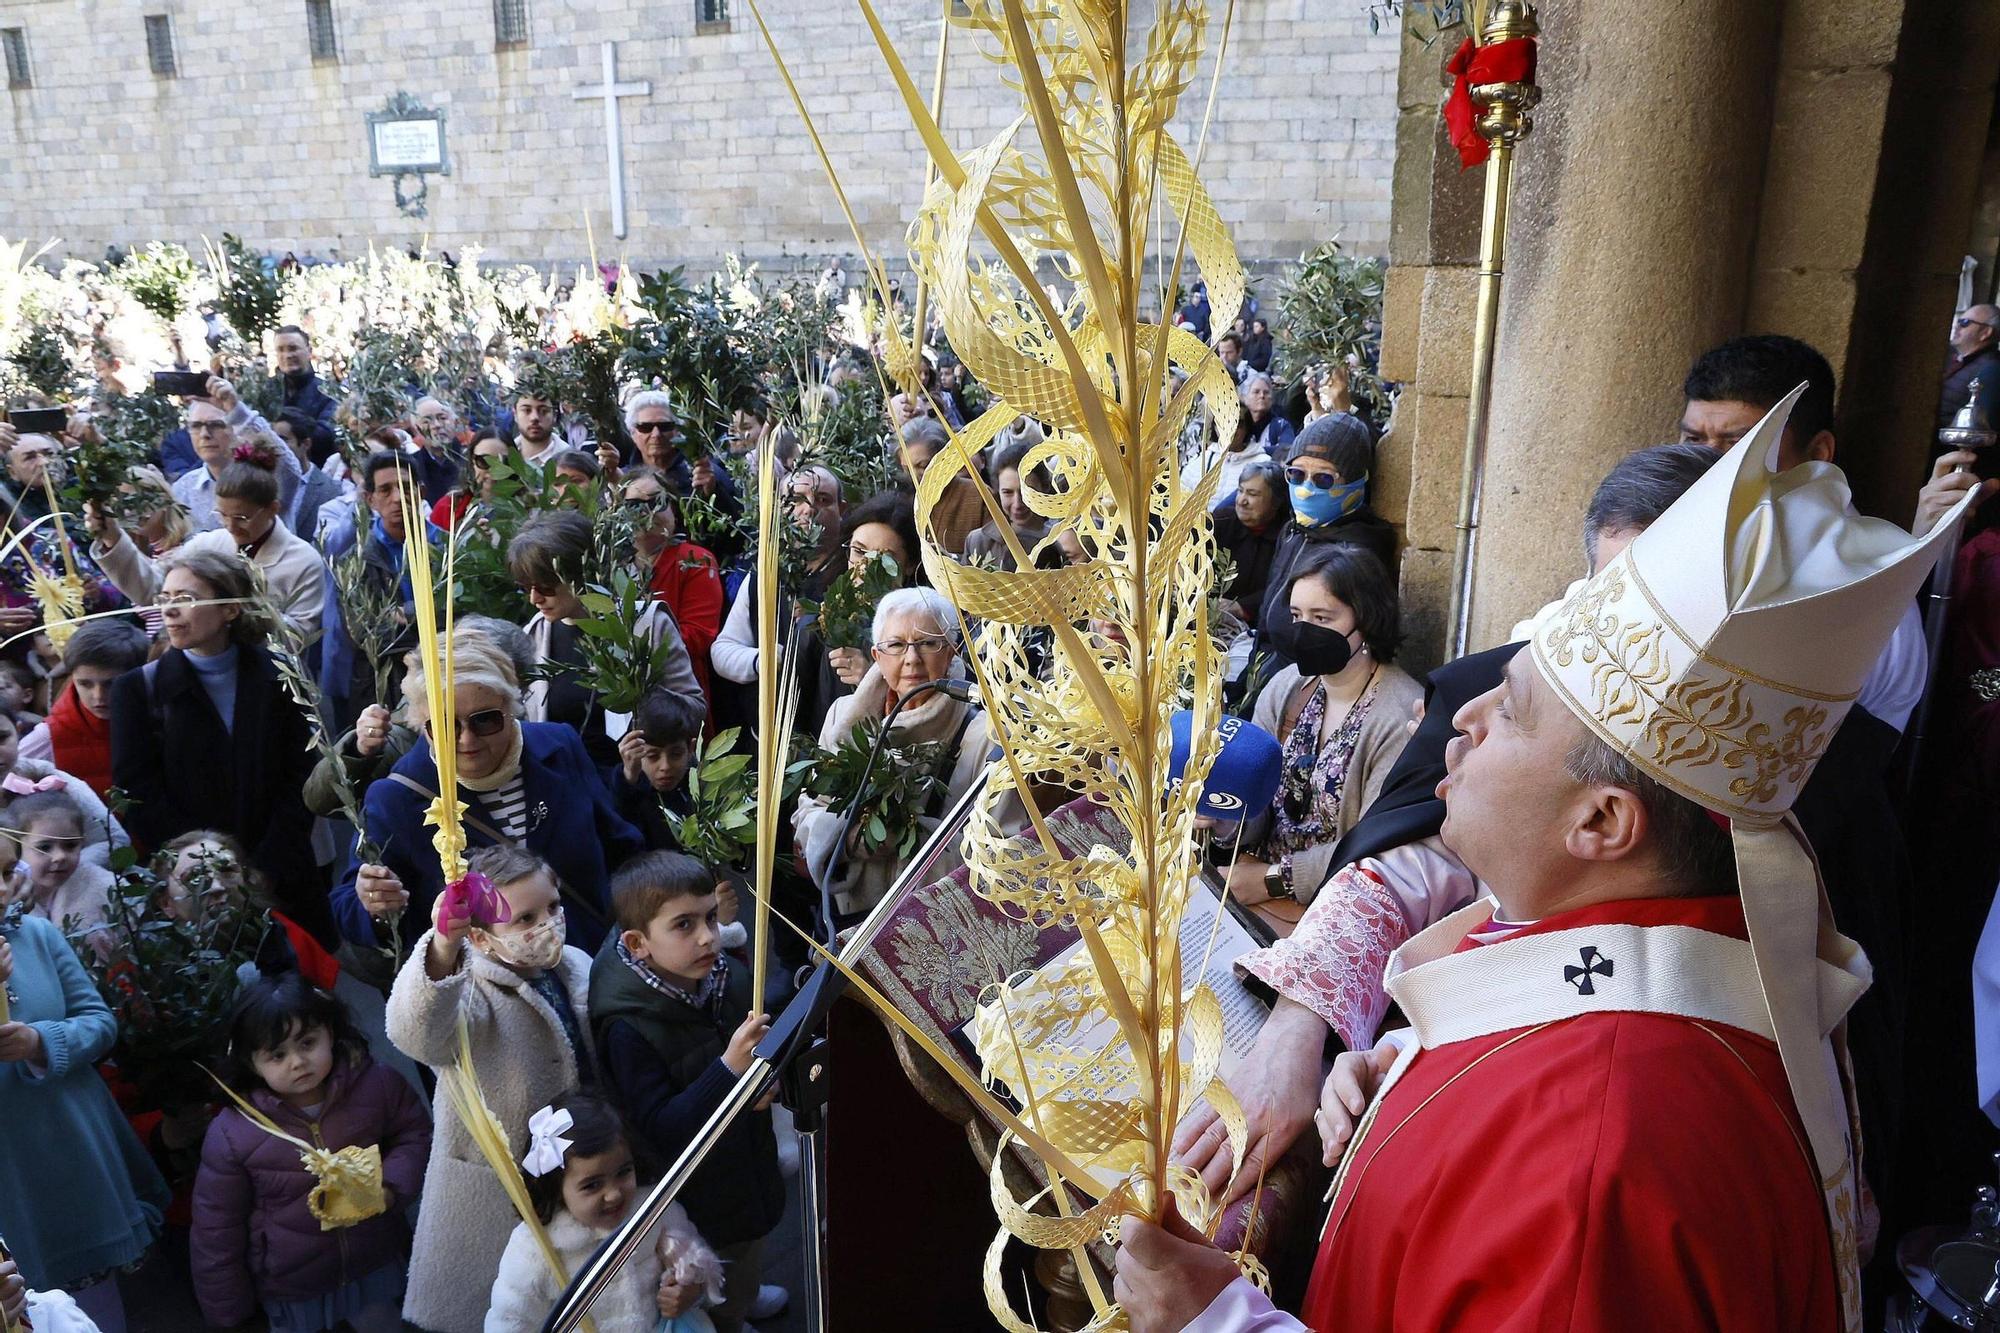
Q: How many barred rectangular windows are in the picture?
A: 5